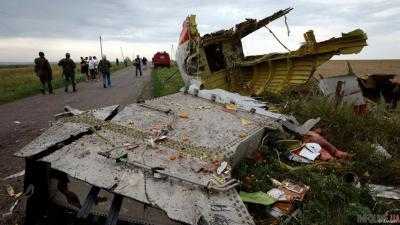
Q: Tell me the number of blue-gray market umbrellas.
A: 0